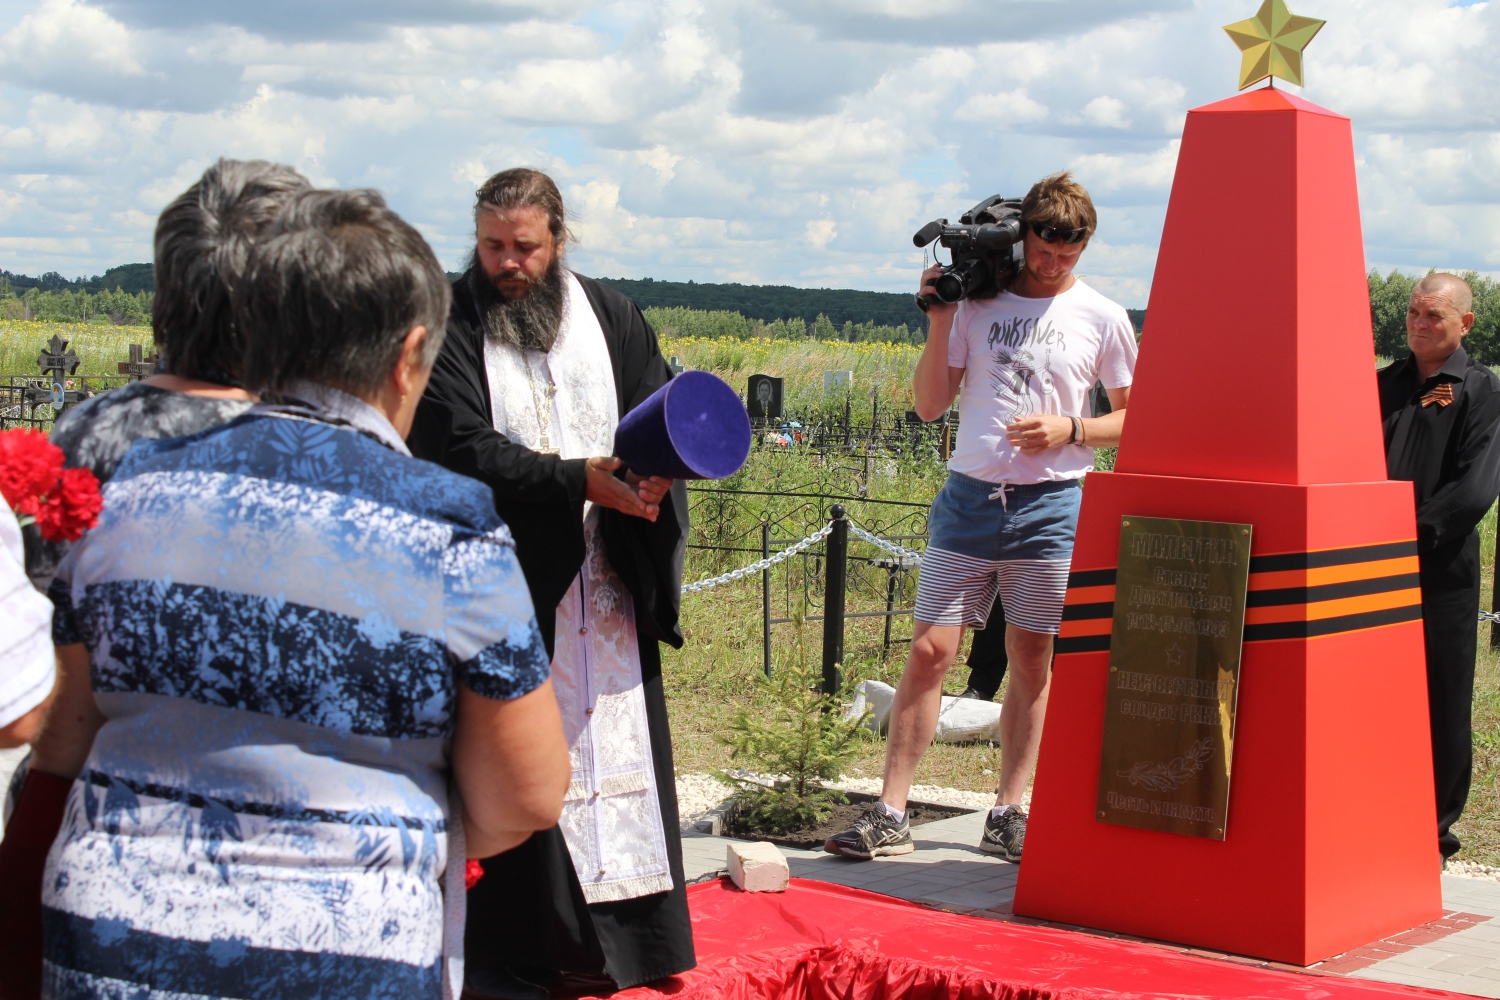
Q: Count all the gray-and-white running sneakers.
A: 2